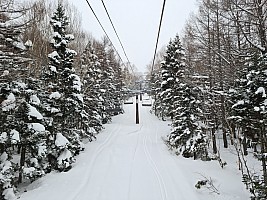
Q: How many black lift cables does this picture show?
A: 3